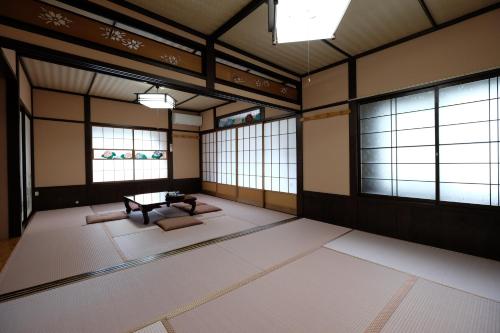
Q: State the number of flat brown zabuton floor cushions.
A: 4